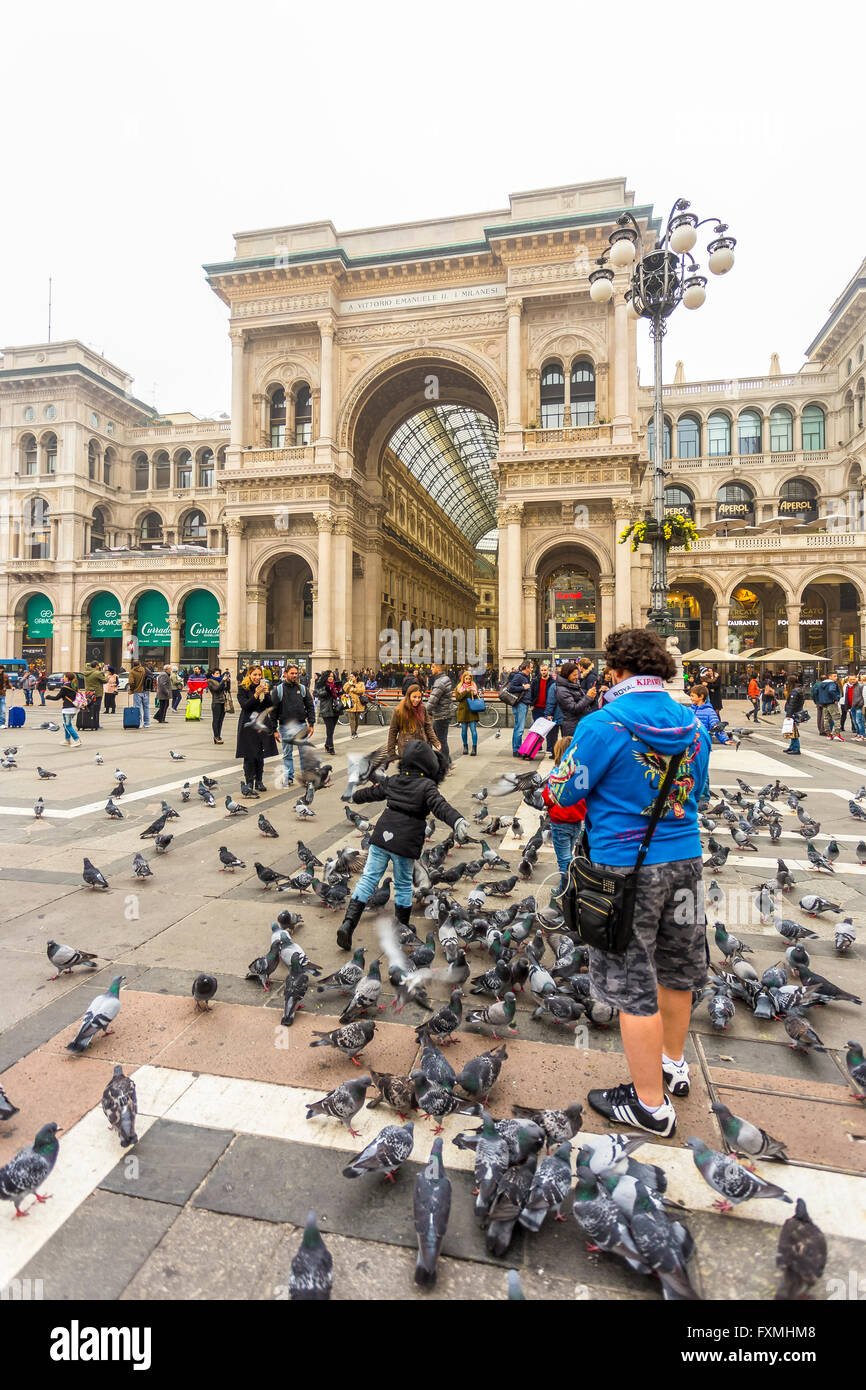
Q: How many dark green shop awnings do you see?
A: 4